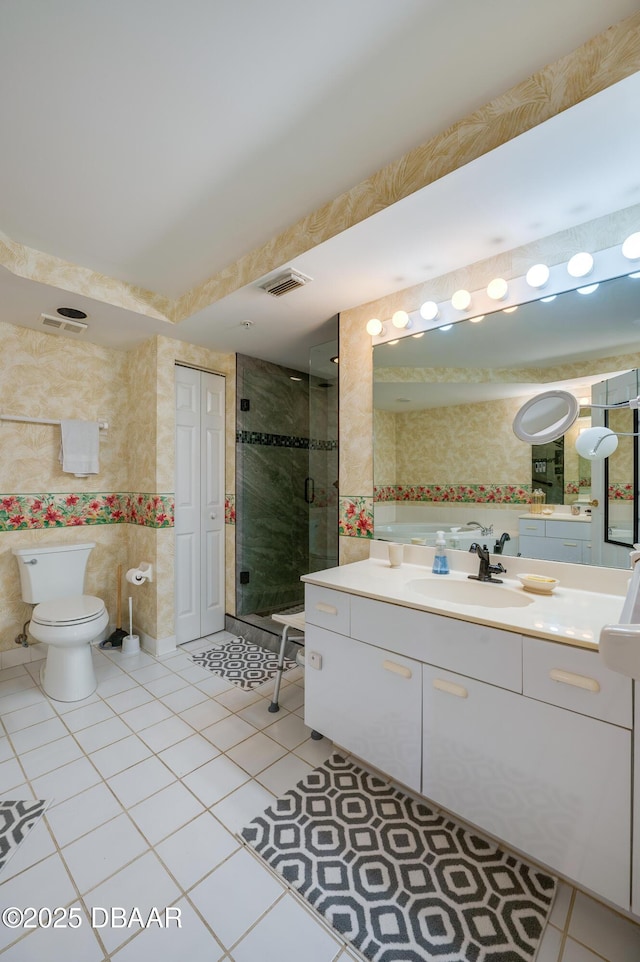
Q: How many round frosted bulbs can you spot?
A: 8